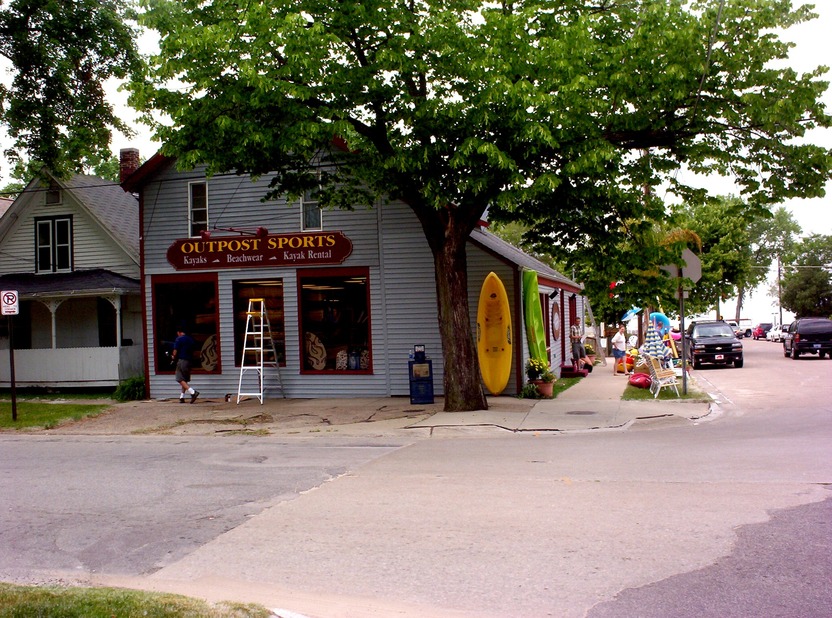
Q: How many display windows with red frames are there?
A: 3